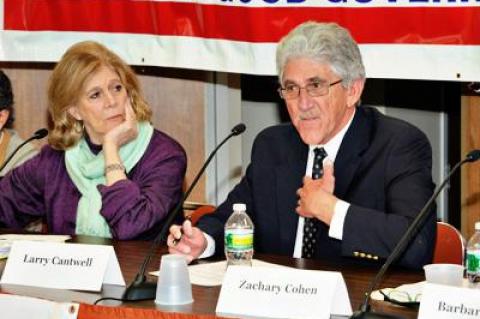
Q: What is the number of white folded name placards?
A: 3